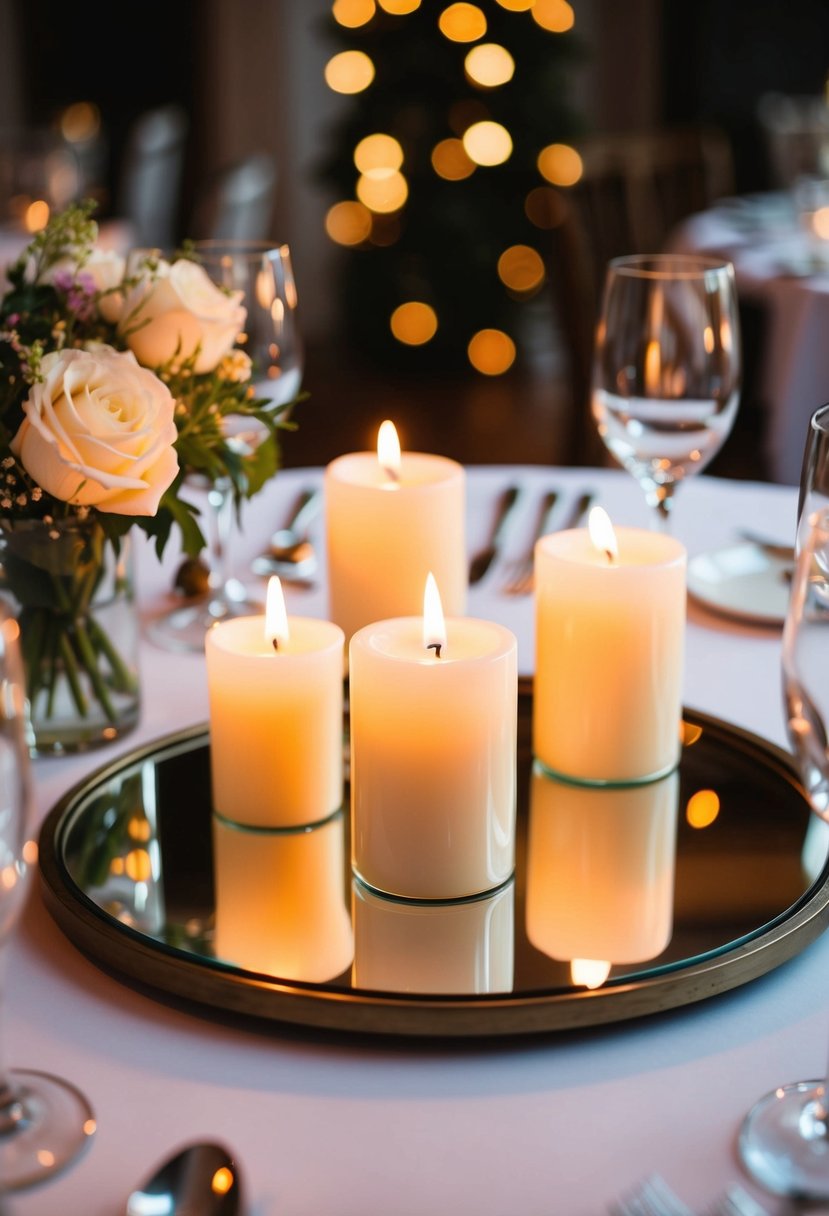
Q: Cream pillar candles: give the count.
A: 4